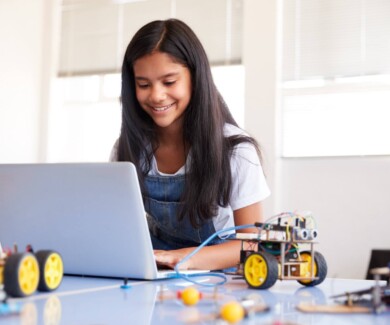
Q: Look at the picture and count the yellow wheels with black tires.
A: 4